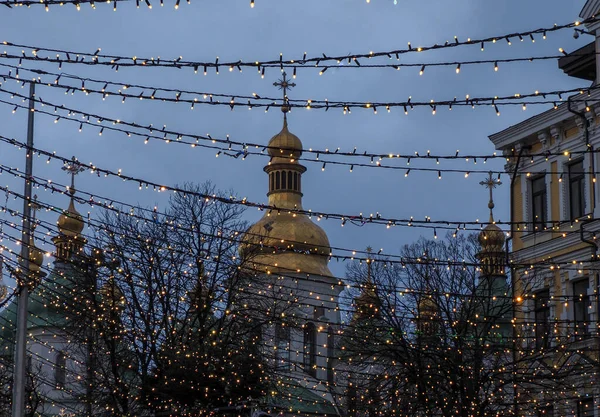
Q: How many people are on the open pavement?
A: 0